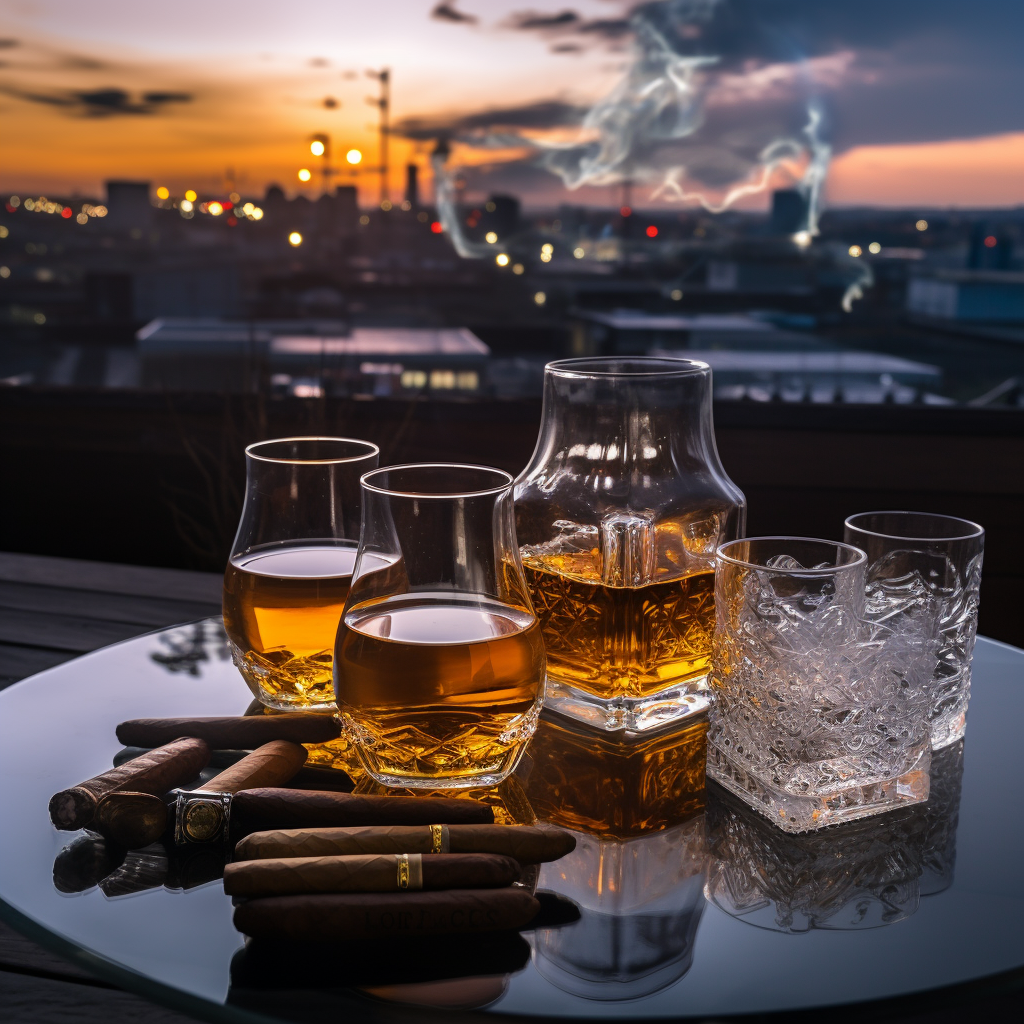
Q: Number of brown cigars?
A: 7